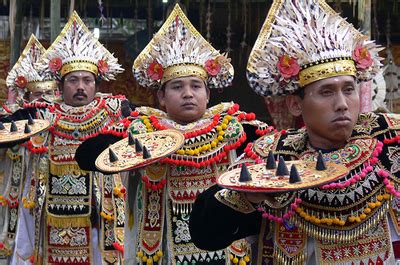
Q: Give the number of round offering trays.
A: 3